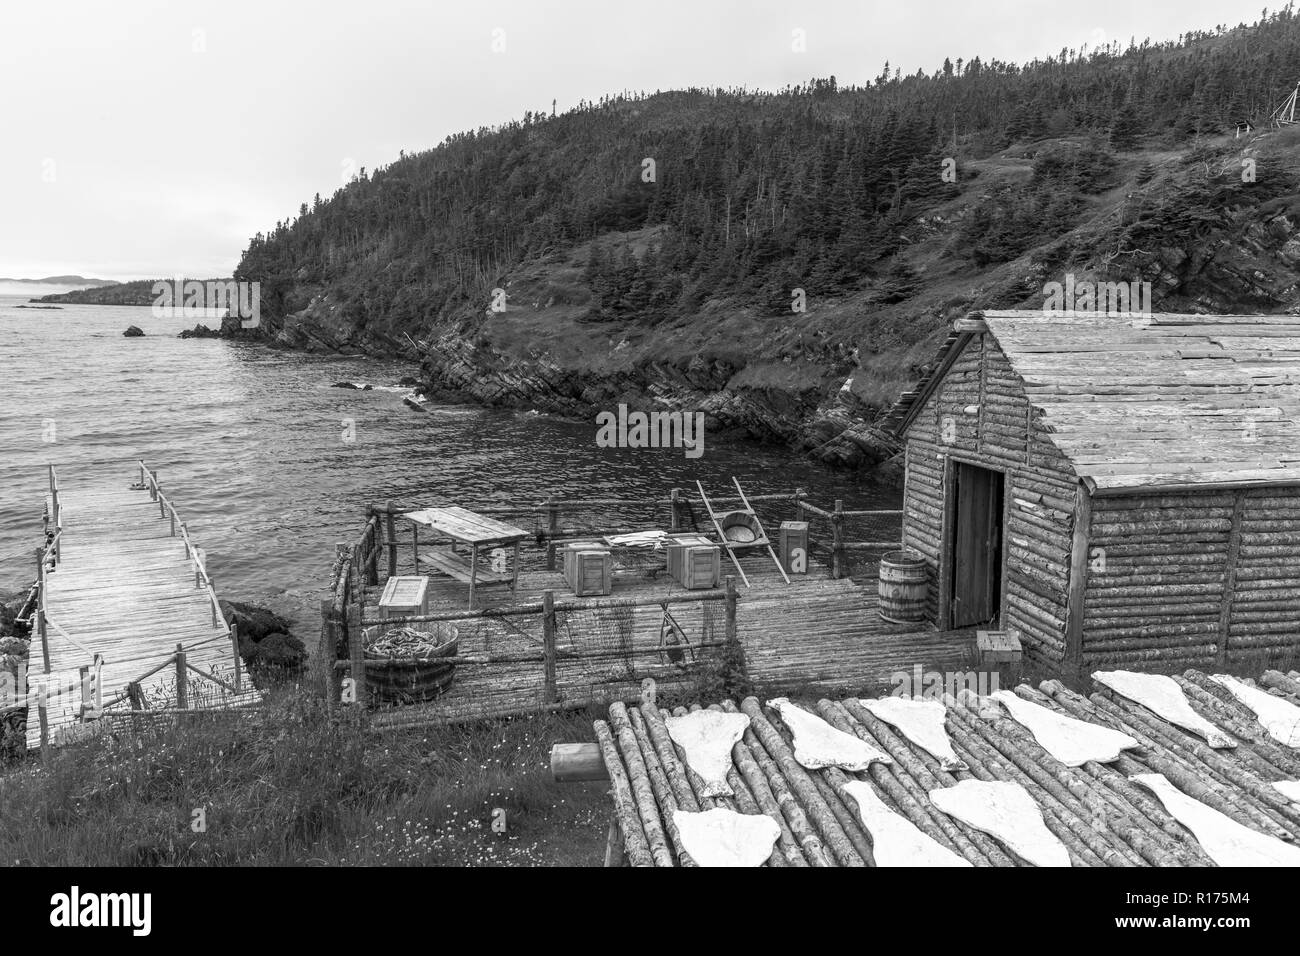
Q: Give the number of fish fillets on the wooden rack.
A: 11